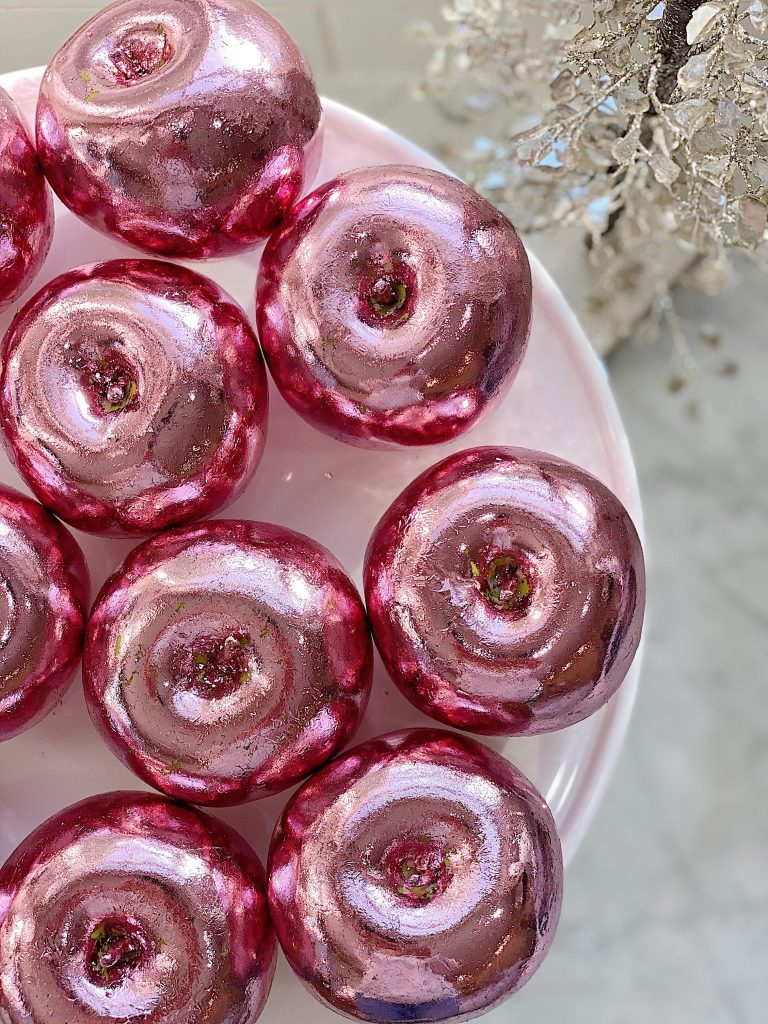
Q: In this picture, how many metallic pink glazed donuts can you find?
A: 9